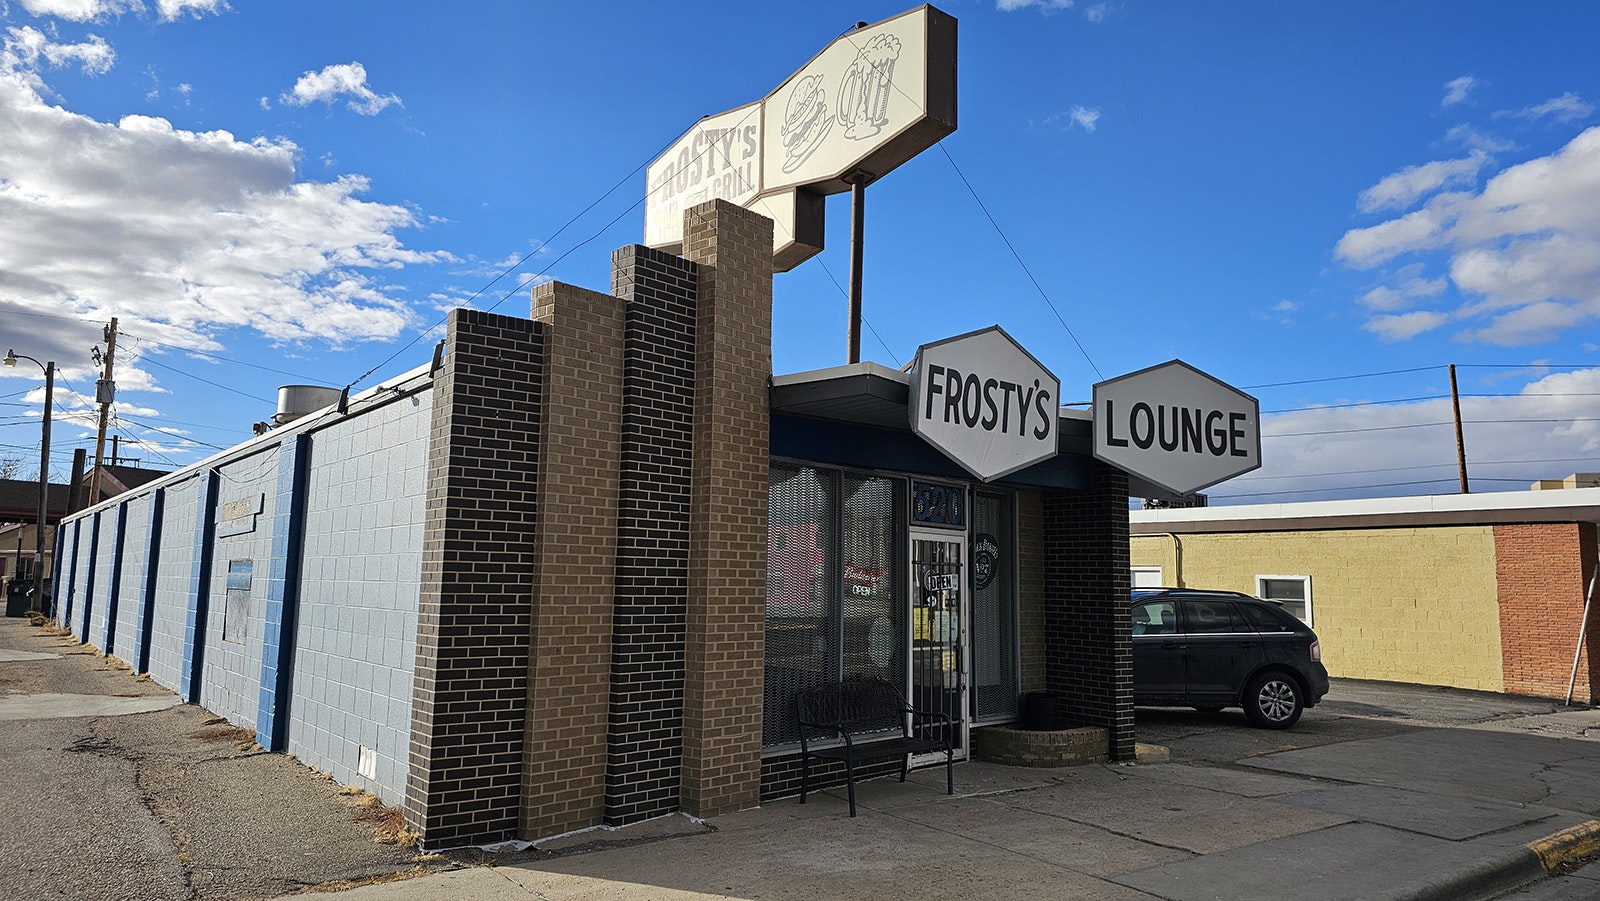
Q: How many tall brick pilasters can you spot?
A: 4